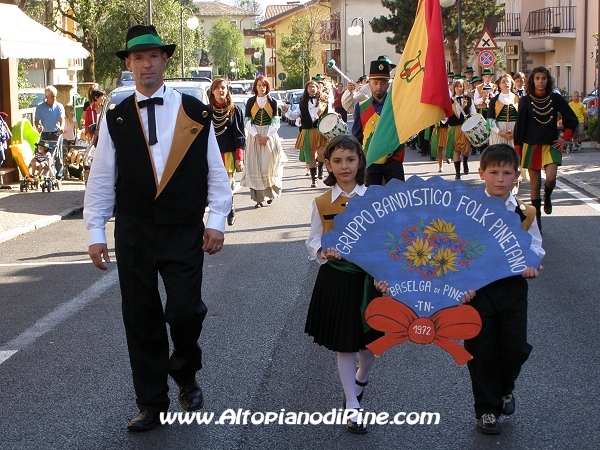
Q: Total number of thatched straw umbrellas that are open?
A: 0